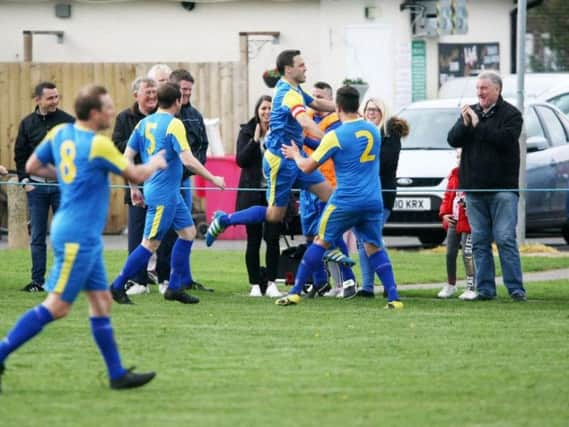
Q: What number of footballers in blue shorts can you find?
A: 5